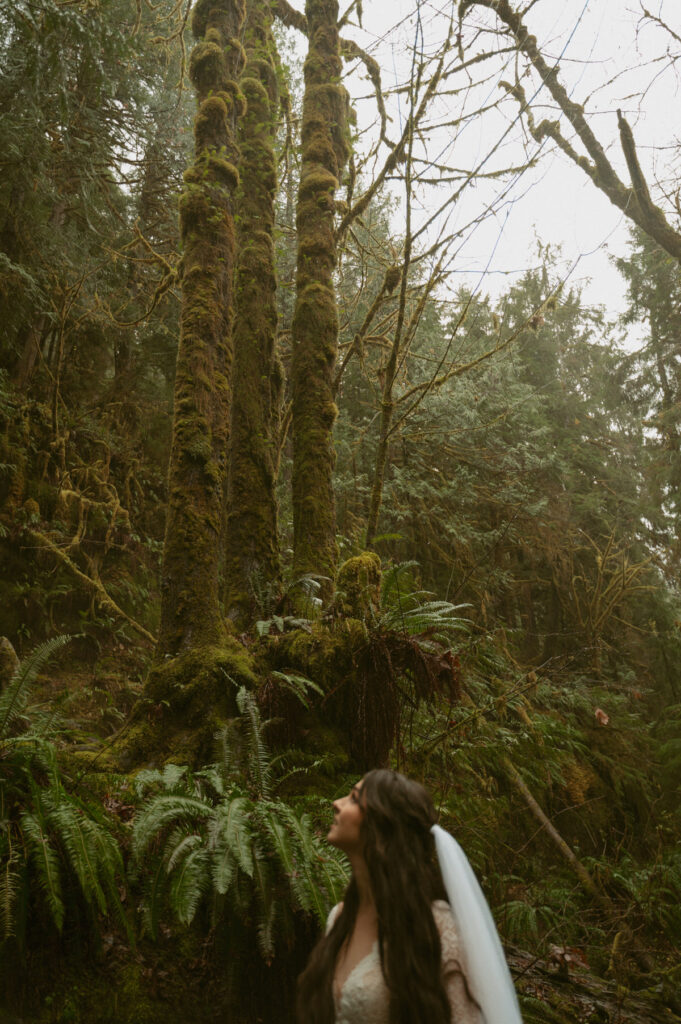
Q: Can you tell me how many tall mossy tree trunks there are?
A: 3